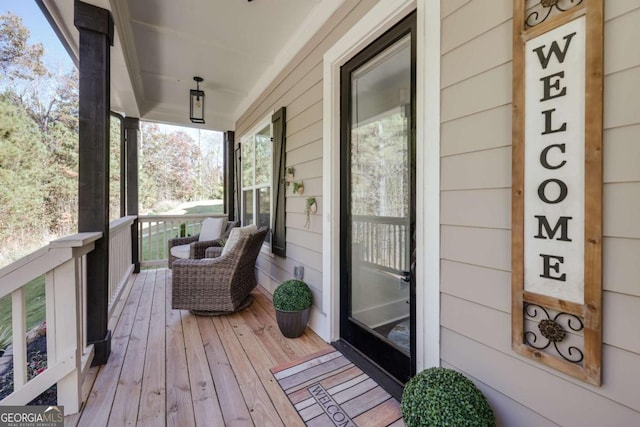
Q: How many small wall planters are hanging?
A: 3